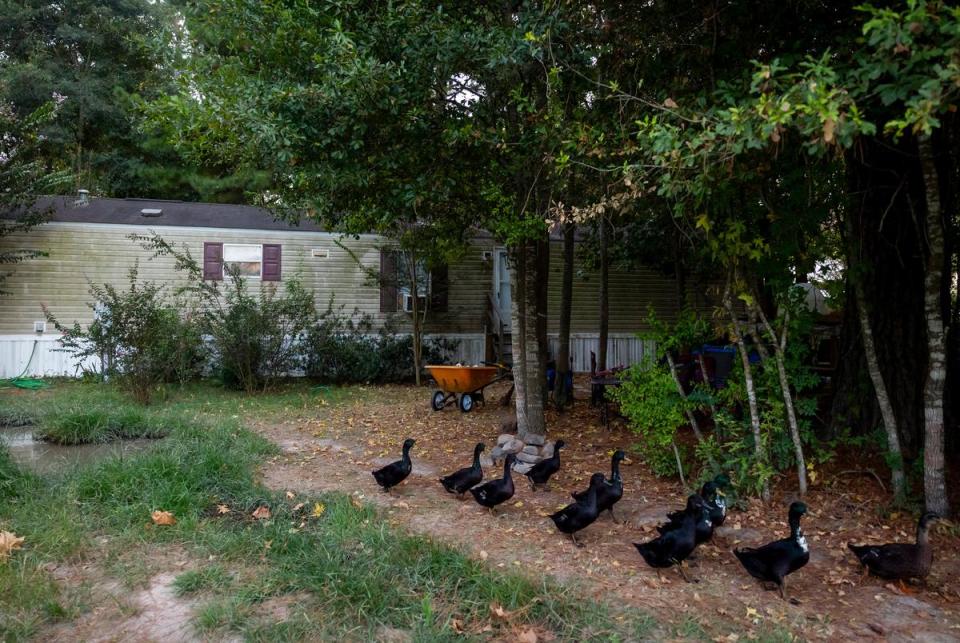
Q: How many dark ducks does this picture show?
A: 11